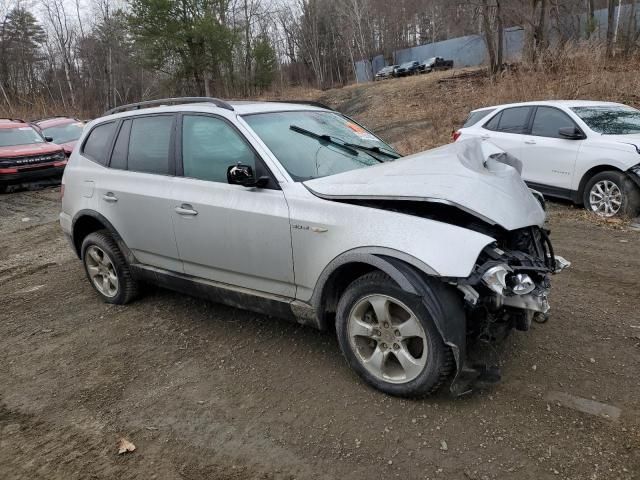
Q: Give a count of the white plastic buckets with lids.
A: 0